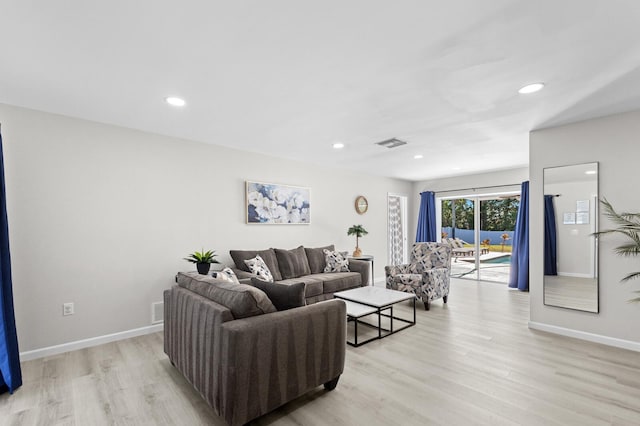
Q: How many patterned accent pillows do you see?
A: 3